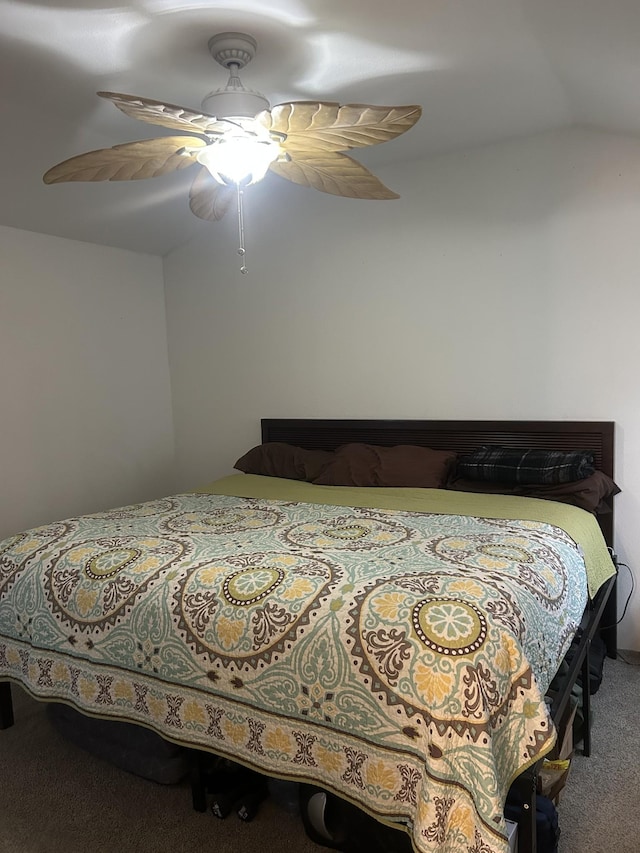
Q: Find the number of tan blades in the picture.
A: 5